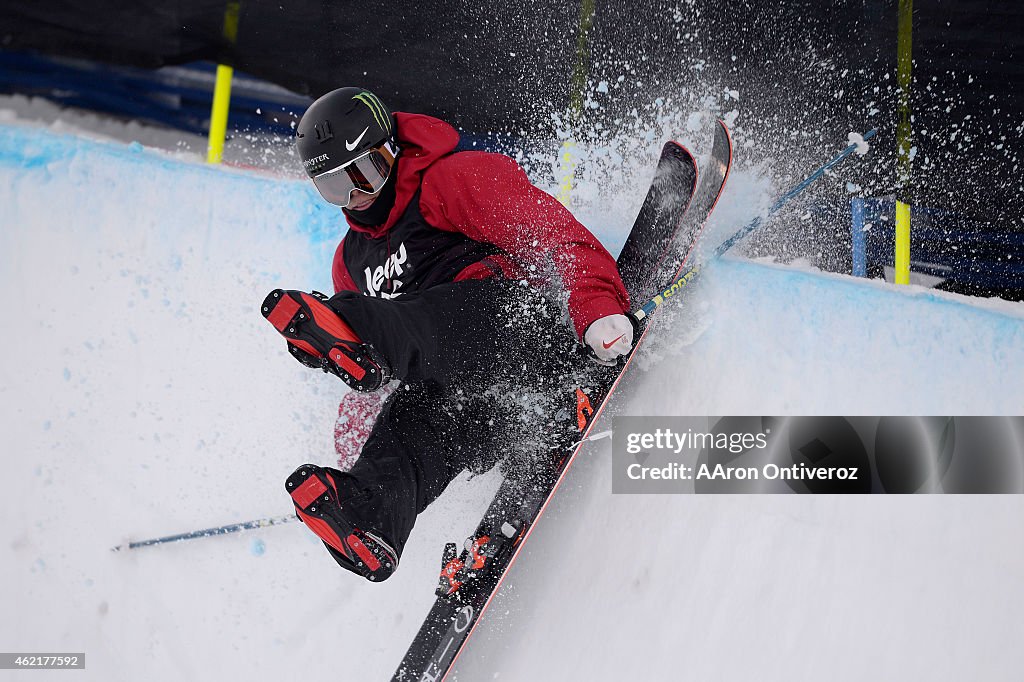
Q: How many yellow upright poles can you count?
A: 3